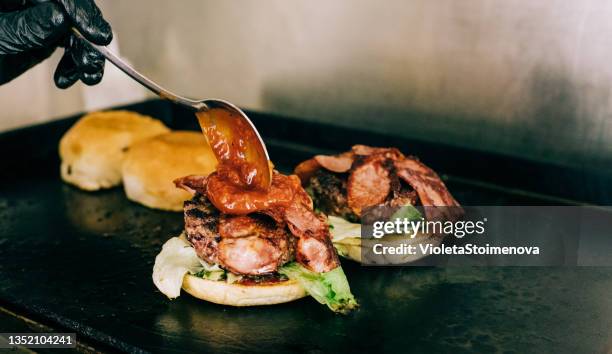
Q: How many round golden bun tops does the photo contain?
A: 2